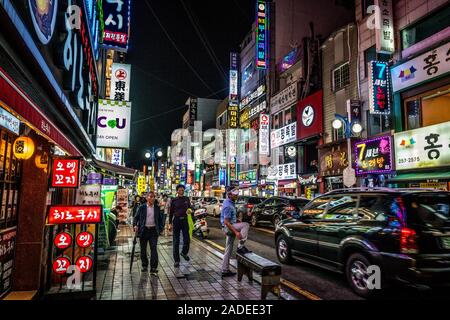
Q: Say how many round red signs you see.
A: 4